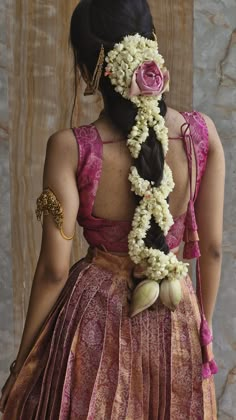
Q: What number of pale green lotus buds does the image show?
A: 2